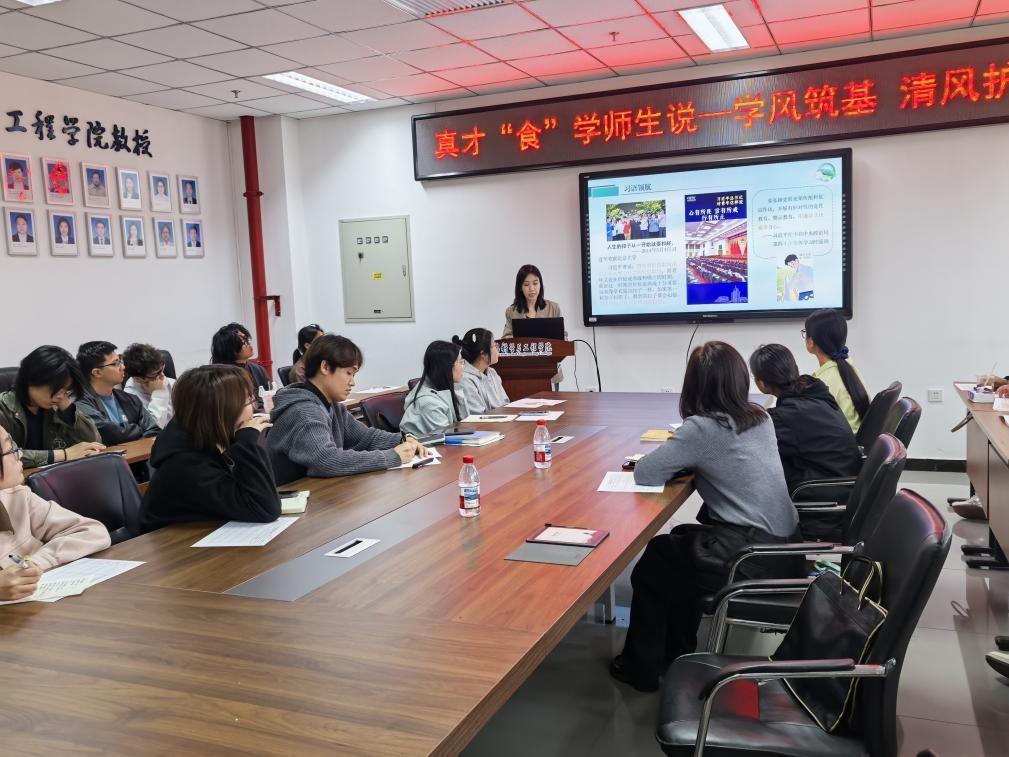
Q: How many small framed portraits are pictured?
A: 12